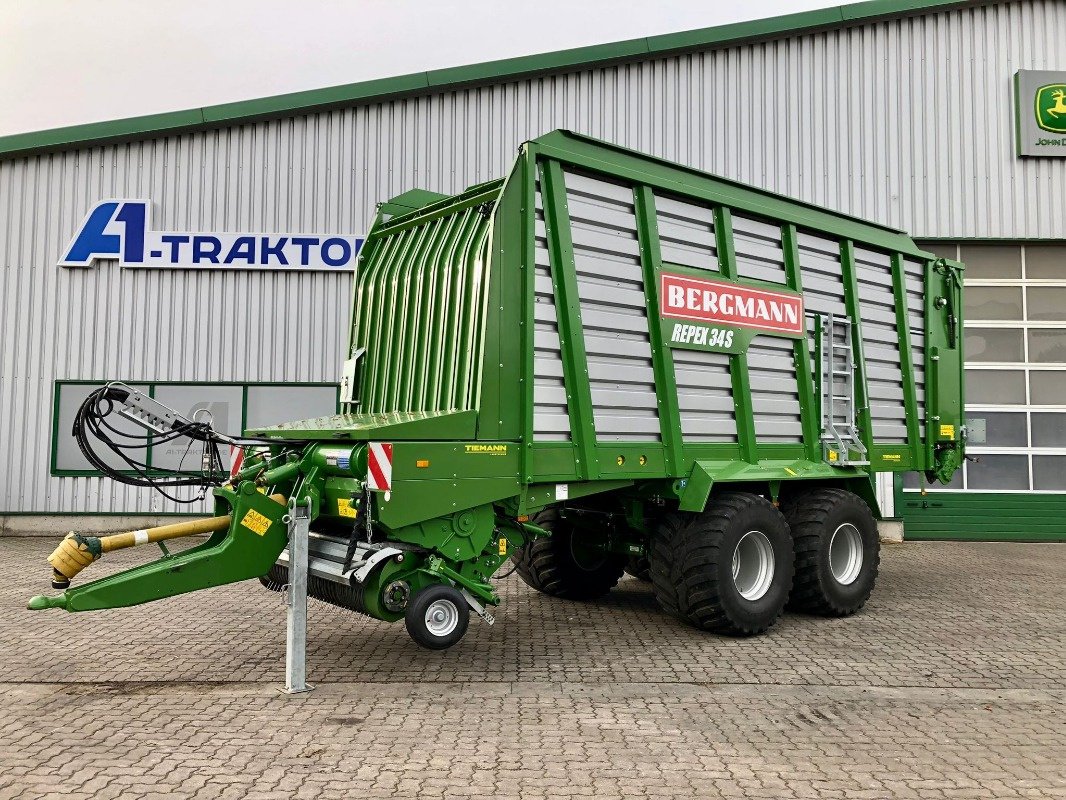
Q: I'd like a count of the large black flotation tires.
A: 4